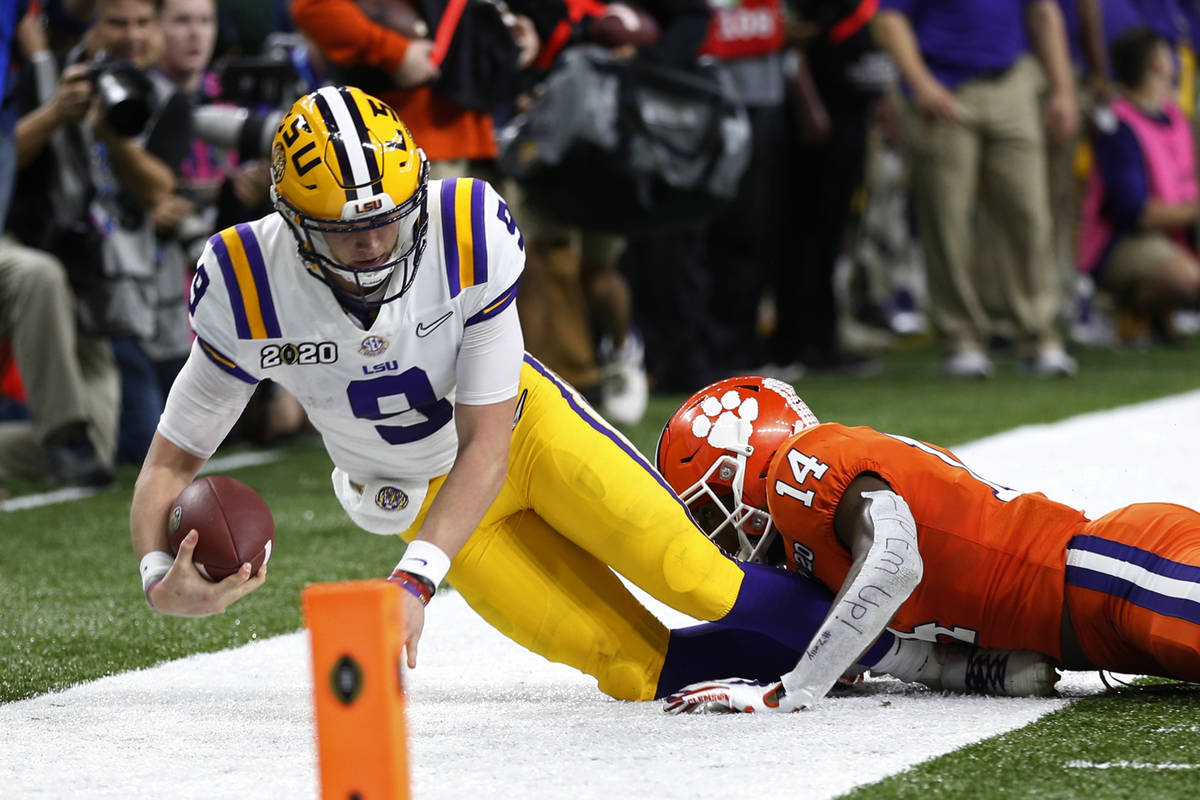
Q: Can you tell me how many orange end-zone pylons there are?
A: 1